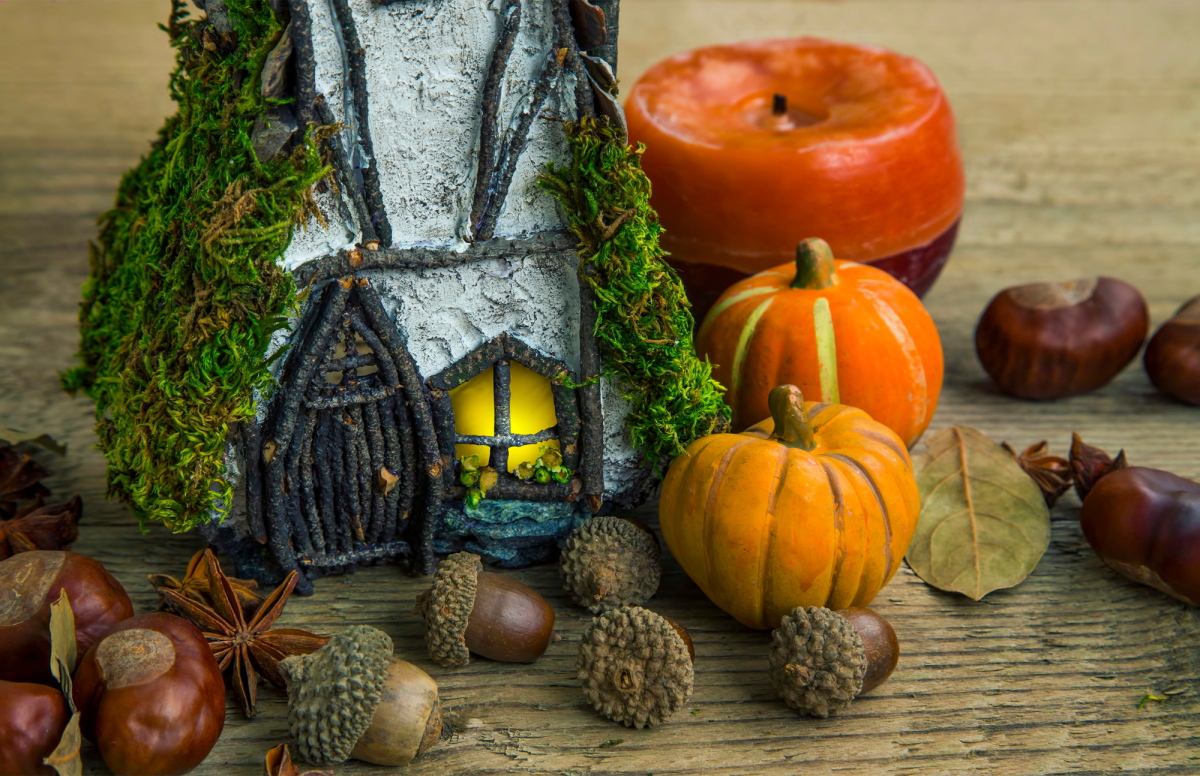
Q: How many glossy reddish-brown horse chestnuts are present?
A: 6